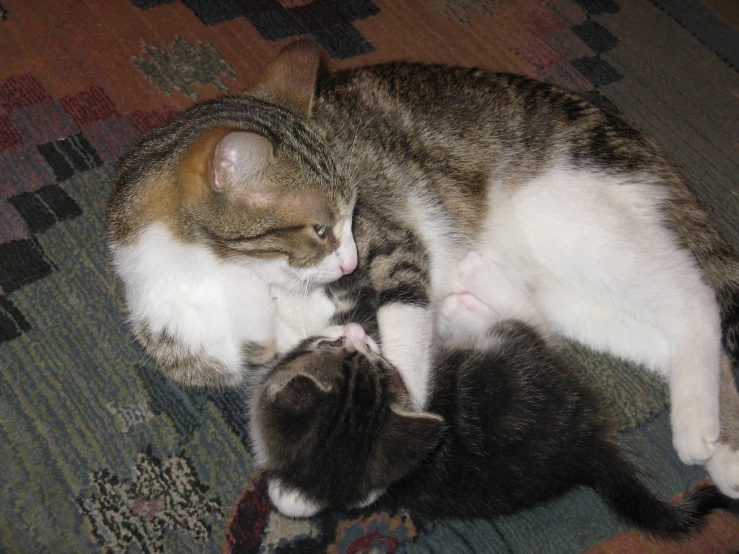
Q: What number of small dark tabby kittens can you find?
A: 1